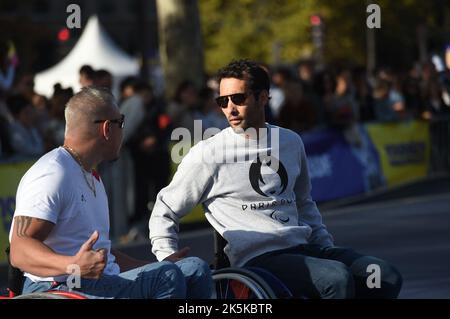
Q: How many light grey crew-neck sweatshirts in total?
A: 1